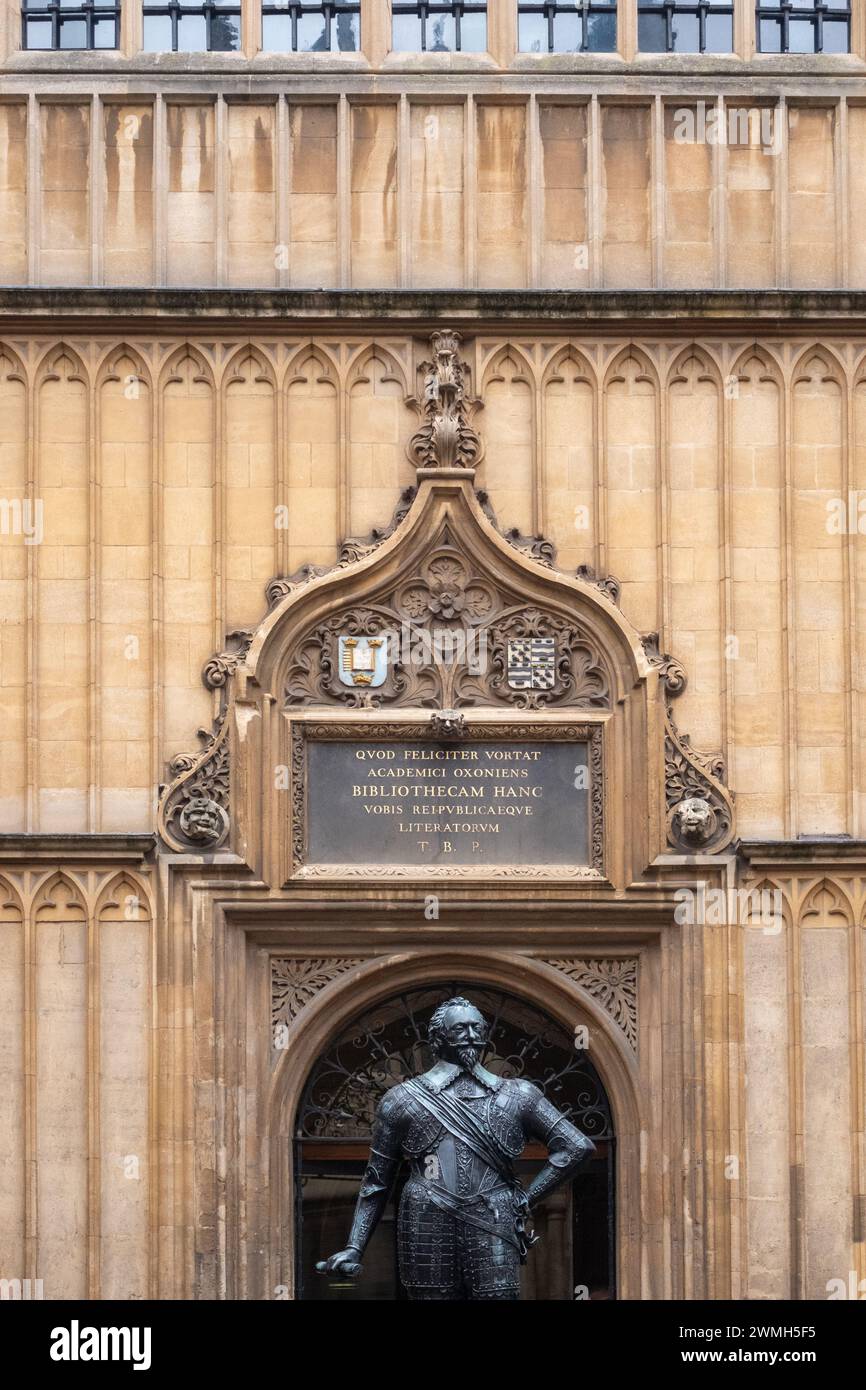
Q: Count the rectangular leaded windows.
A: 7